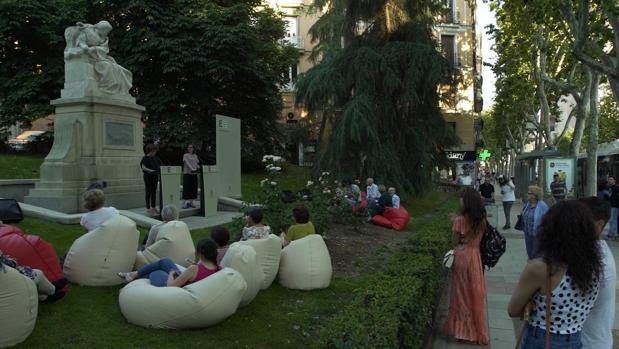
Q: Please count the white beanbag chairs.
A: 7